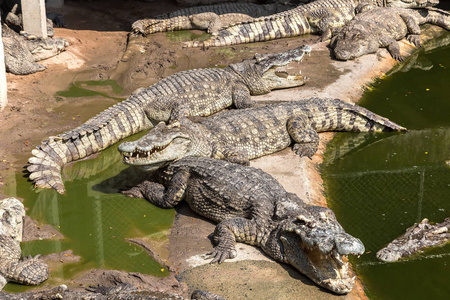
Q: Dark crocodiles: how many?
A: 1